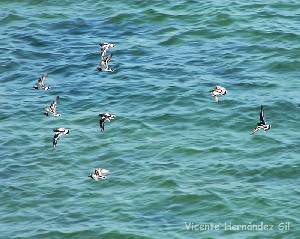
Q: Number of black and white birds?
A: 9